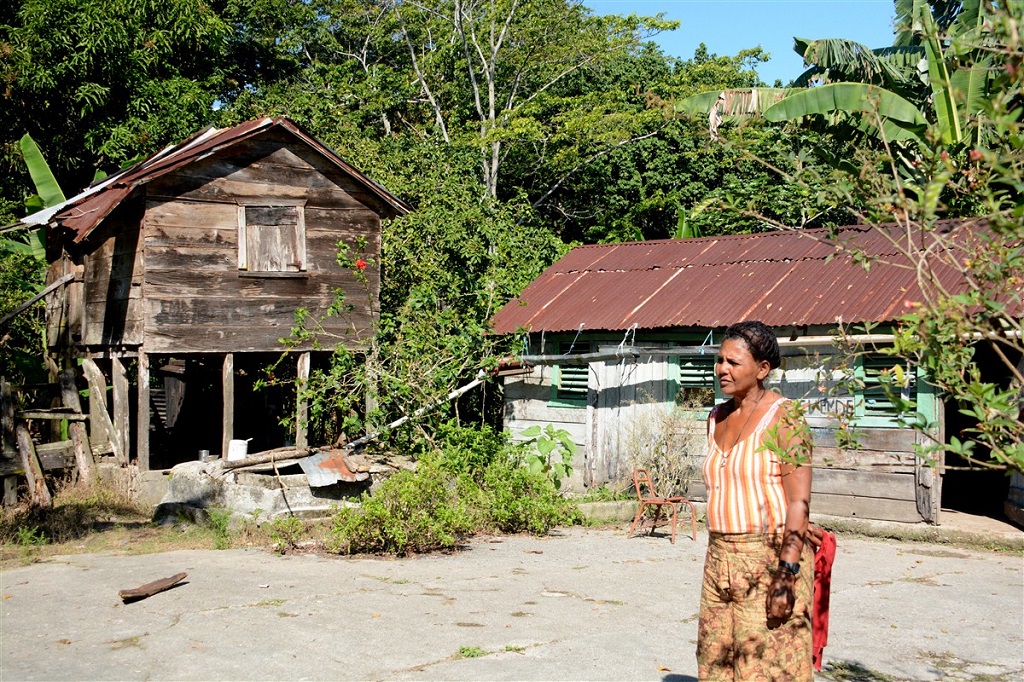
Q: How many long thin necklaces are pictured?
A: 1